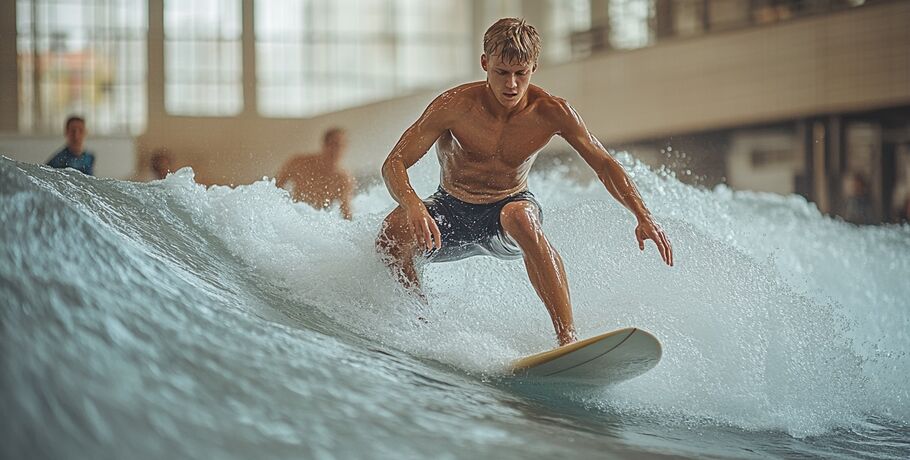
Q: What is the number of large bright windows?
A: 3